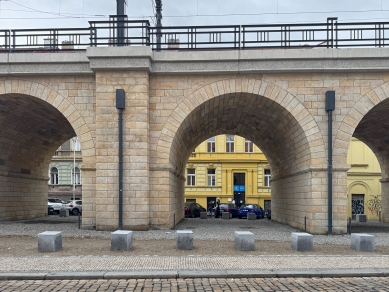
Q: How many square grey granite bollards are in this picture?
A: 11